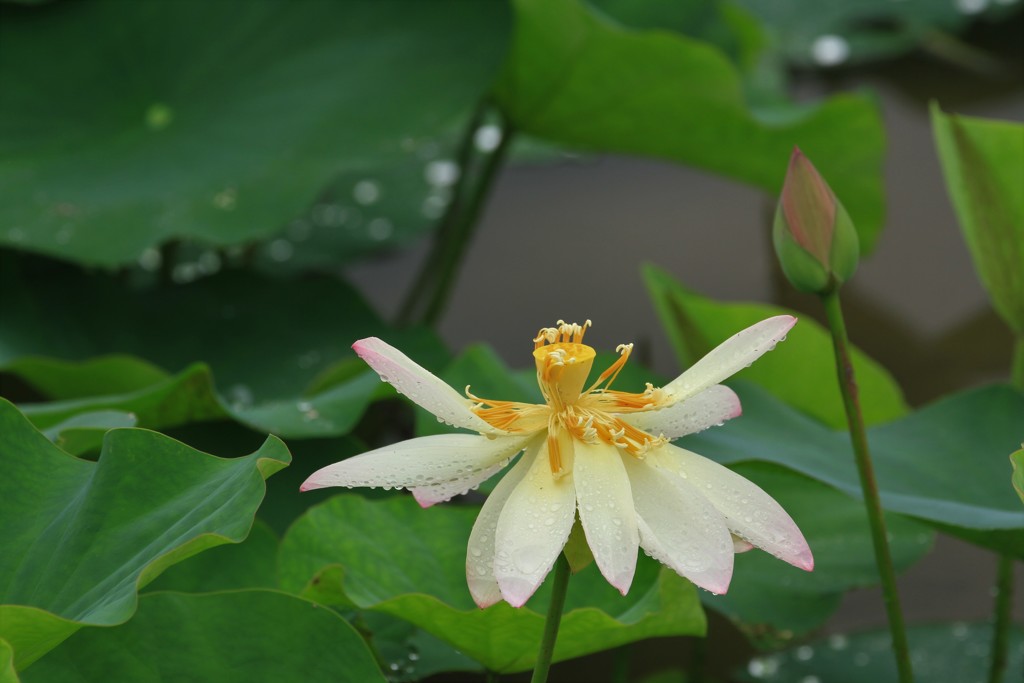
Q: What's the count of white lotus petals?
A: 11